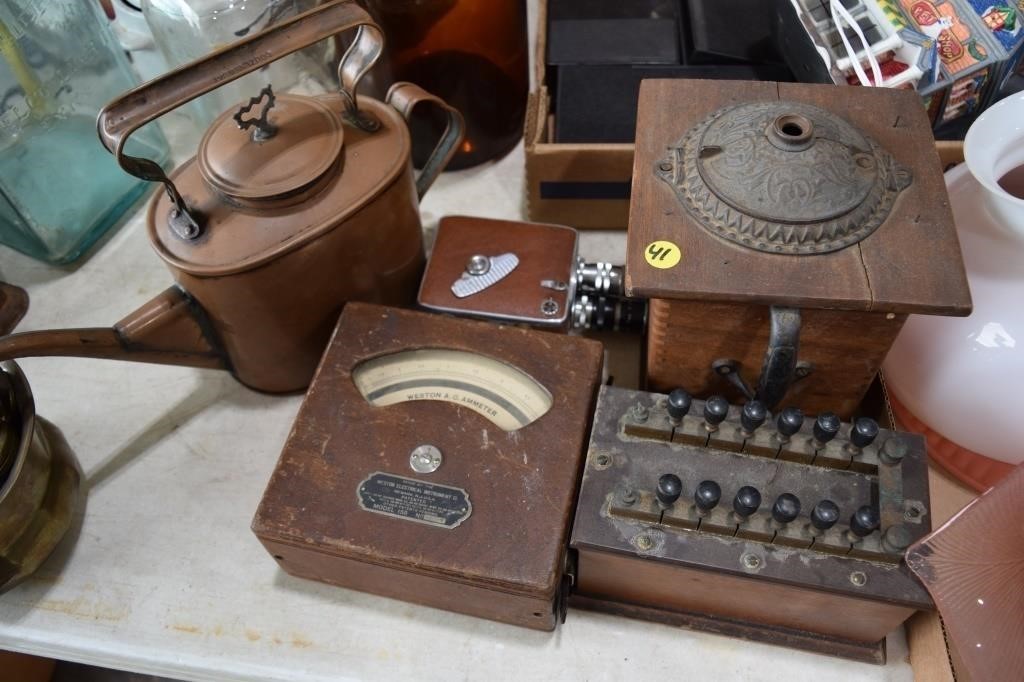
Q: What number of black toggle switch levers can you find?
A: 12